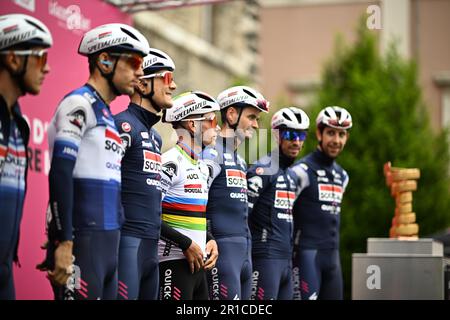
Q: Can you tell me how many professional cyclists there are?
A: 7